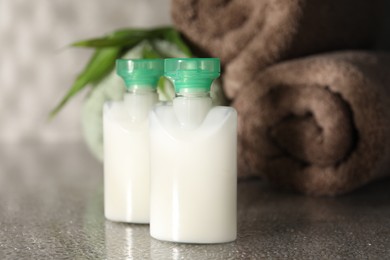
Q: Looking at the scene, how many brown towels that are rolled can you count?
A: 2